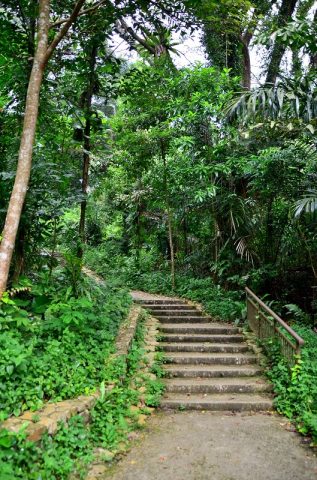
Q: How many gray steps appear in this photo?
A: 11